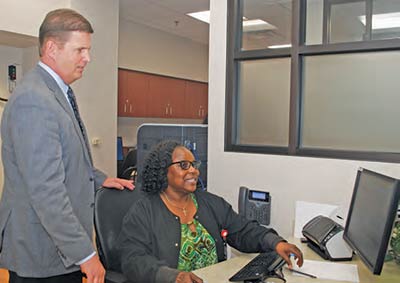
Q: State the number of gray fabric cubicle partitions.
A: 1